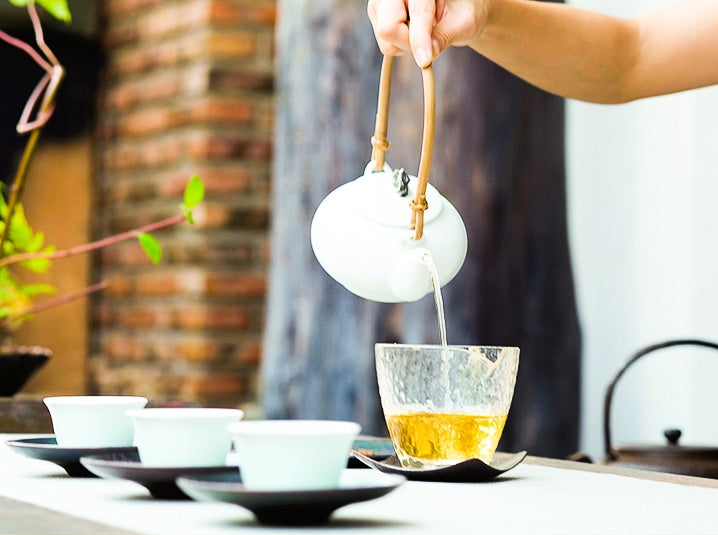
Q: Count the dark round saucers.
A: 3